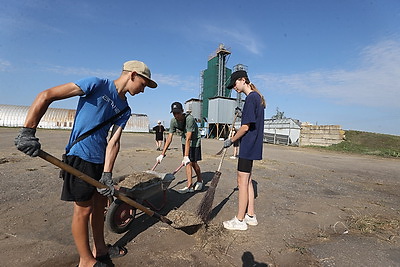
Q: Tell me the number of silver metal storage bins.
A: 2